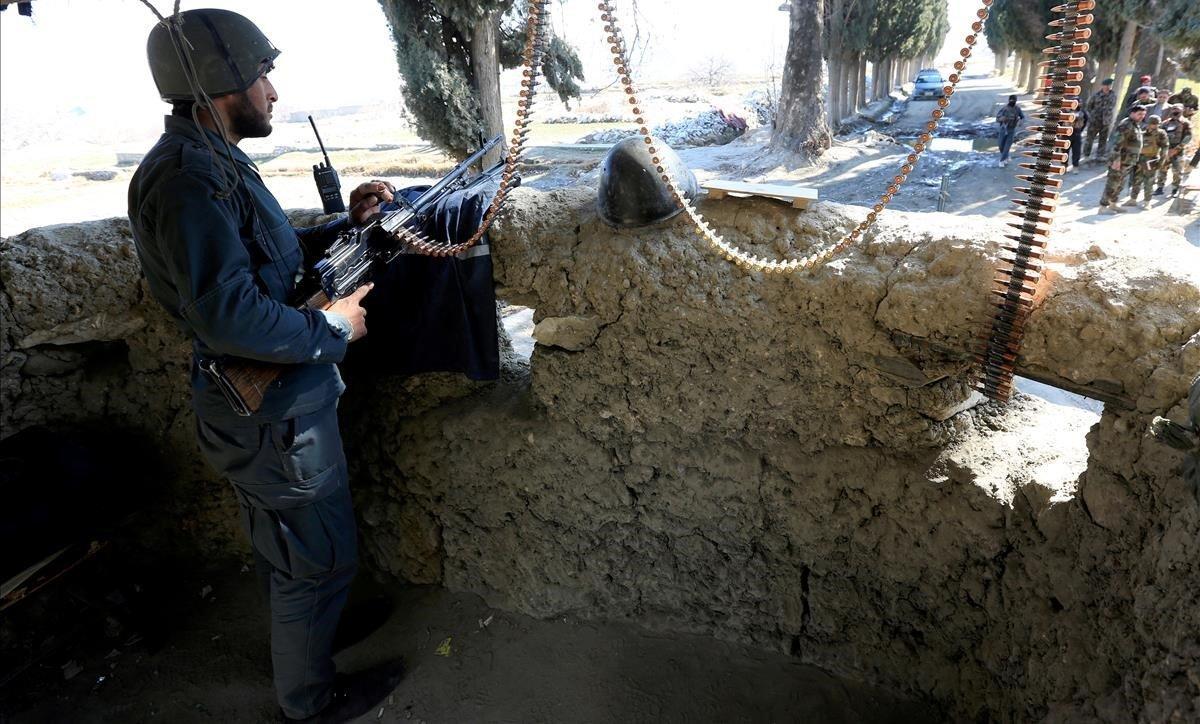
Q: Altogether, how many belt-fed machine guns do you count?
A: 1